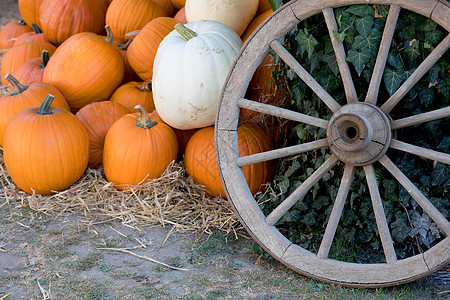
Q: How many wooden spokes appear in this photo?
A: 12